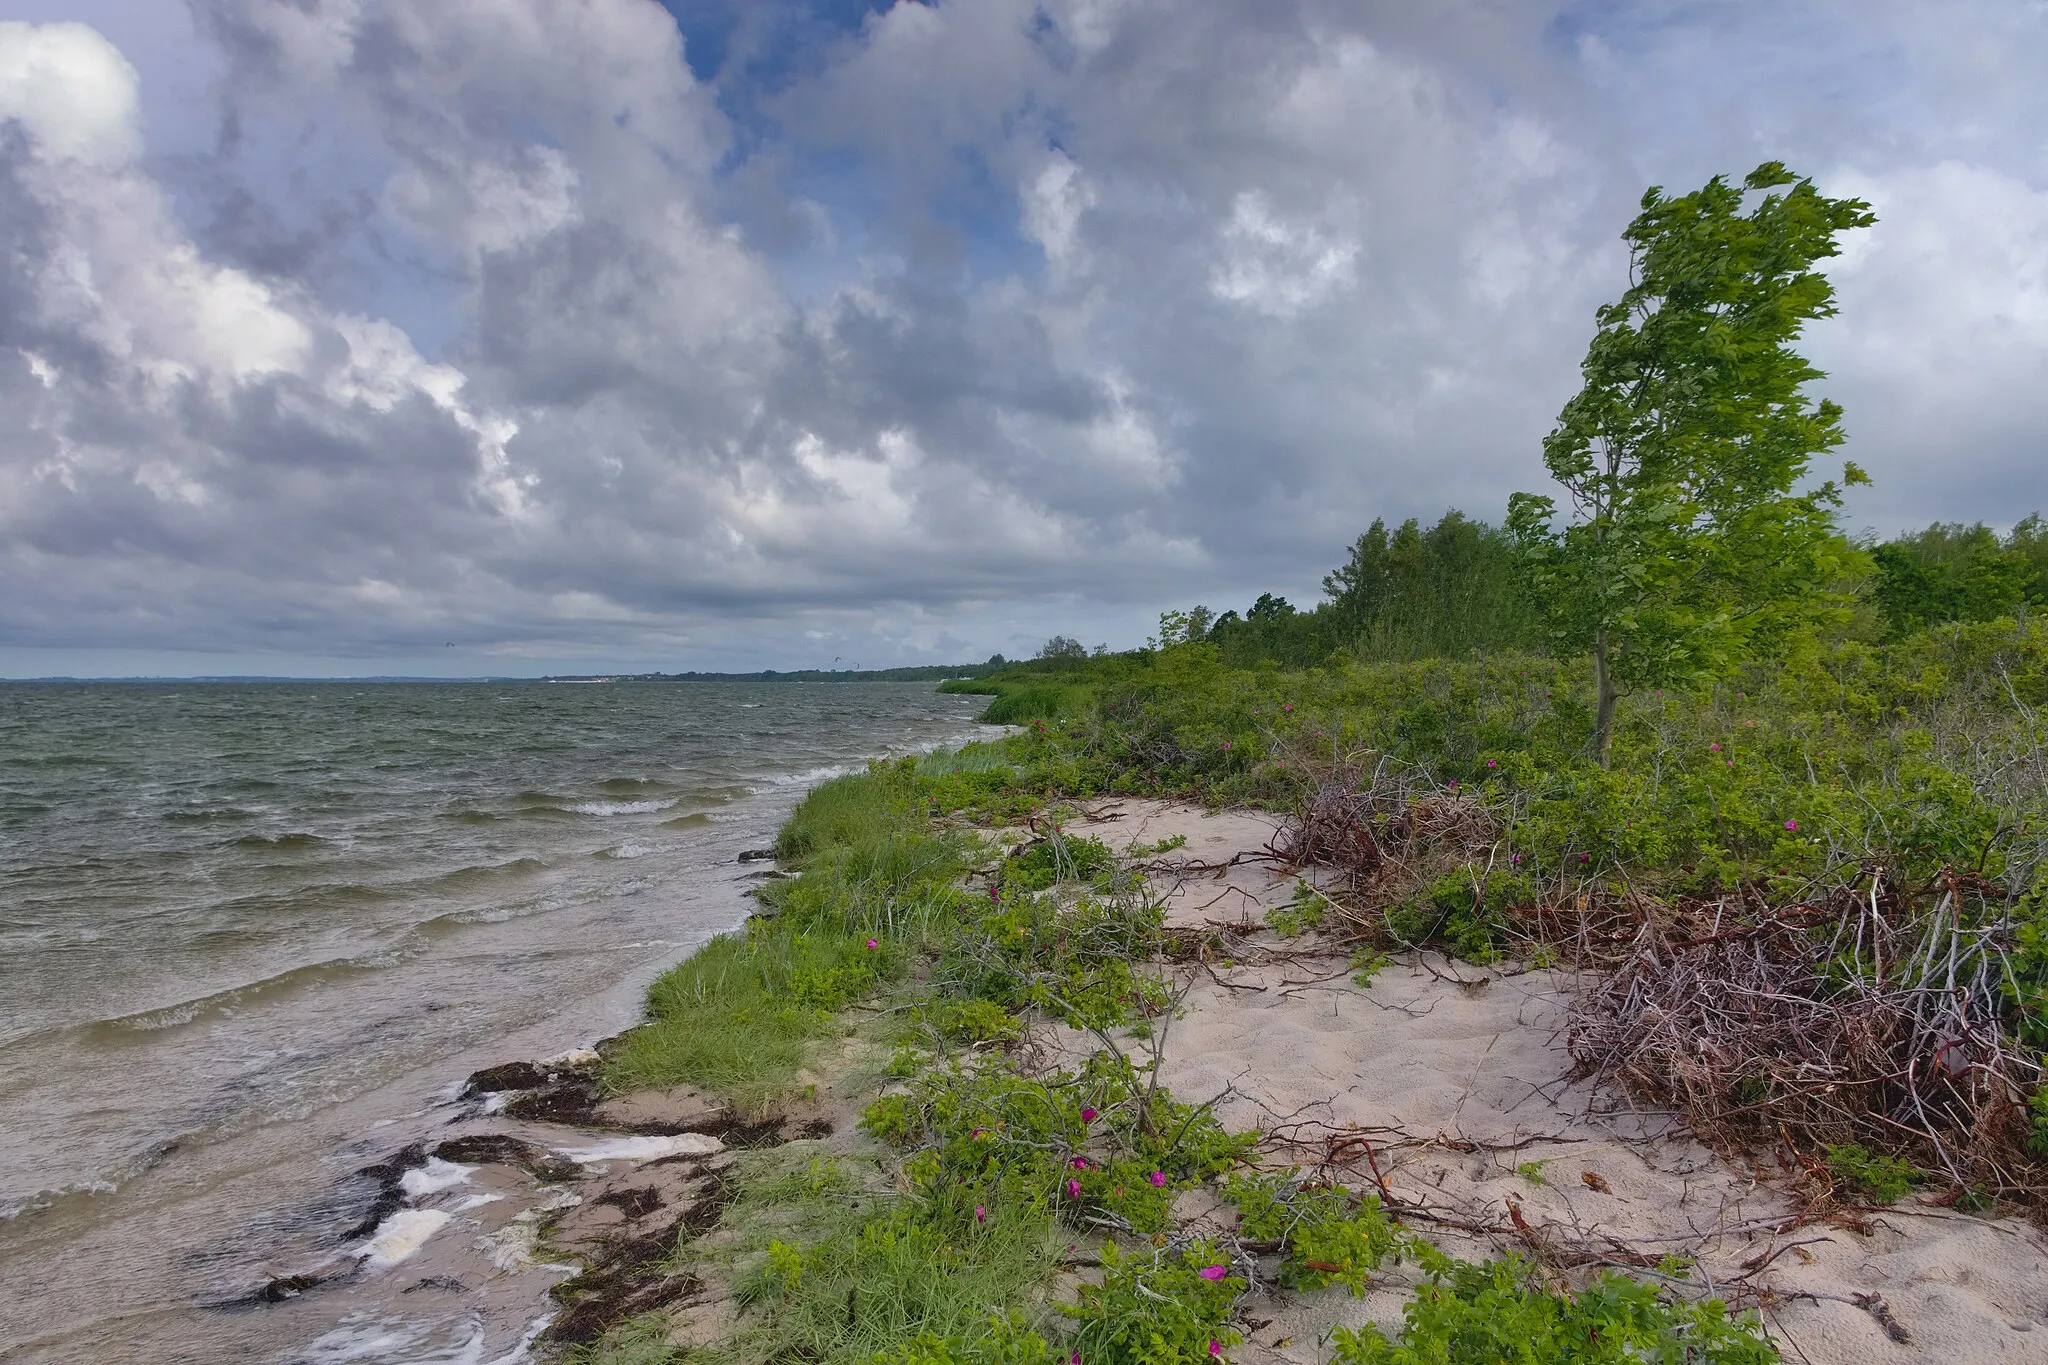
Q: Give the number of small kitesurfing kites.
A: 3